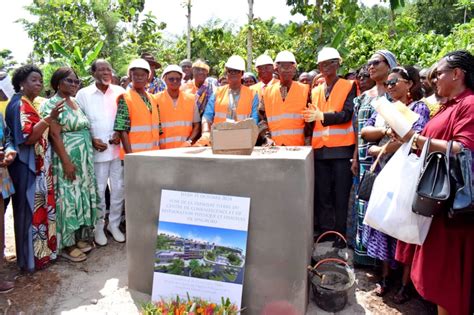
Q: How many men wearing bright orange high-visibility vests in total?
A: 6